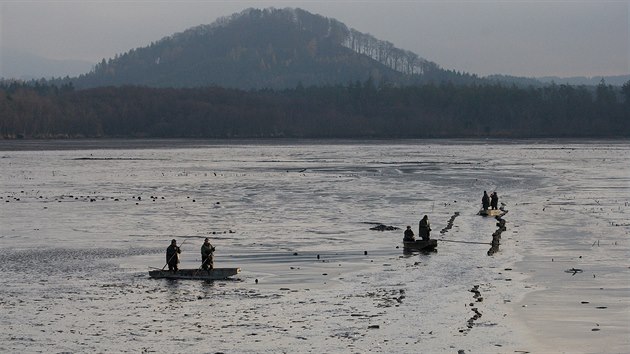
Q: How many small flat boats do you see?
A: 3